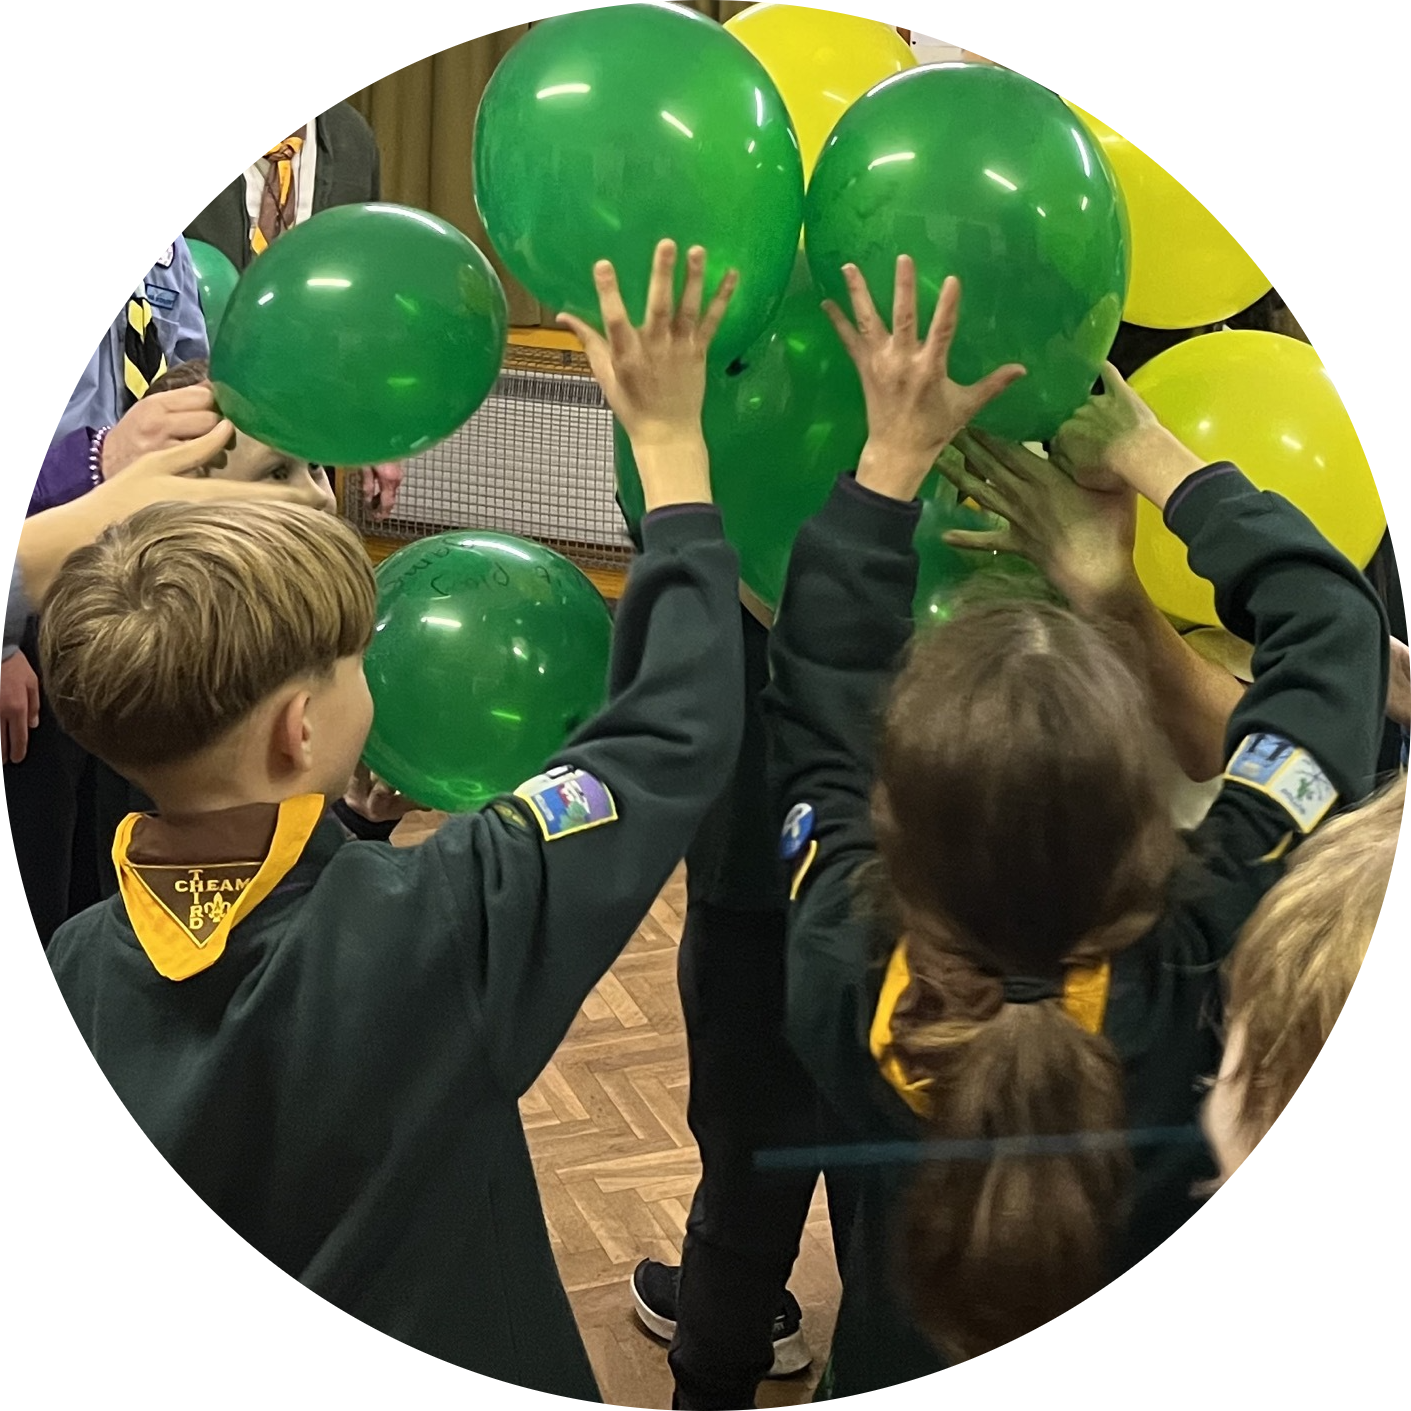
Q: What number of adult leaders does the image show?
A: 2